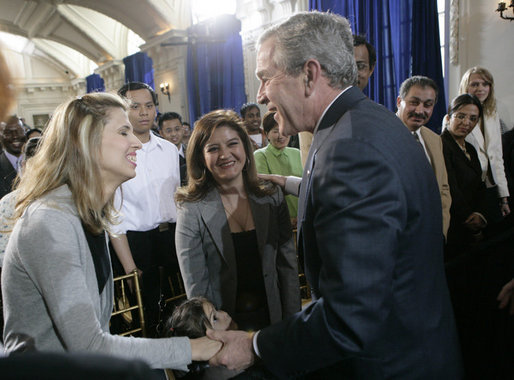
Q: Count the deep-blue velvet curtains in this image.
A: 4